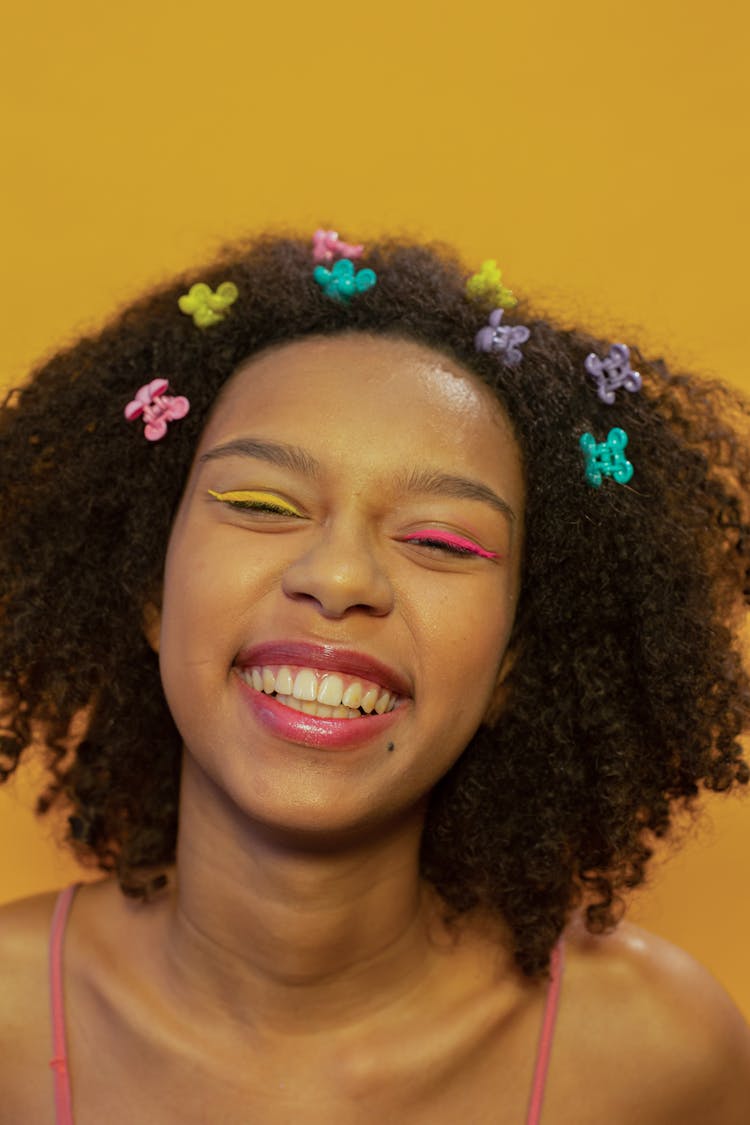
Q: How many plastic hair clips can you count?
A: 8